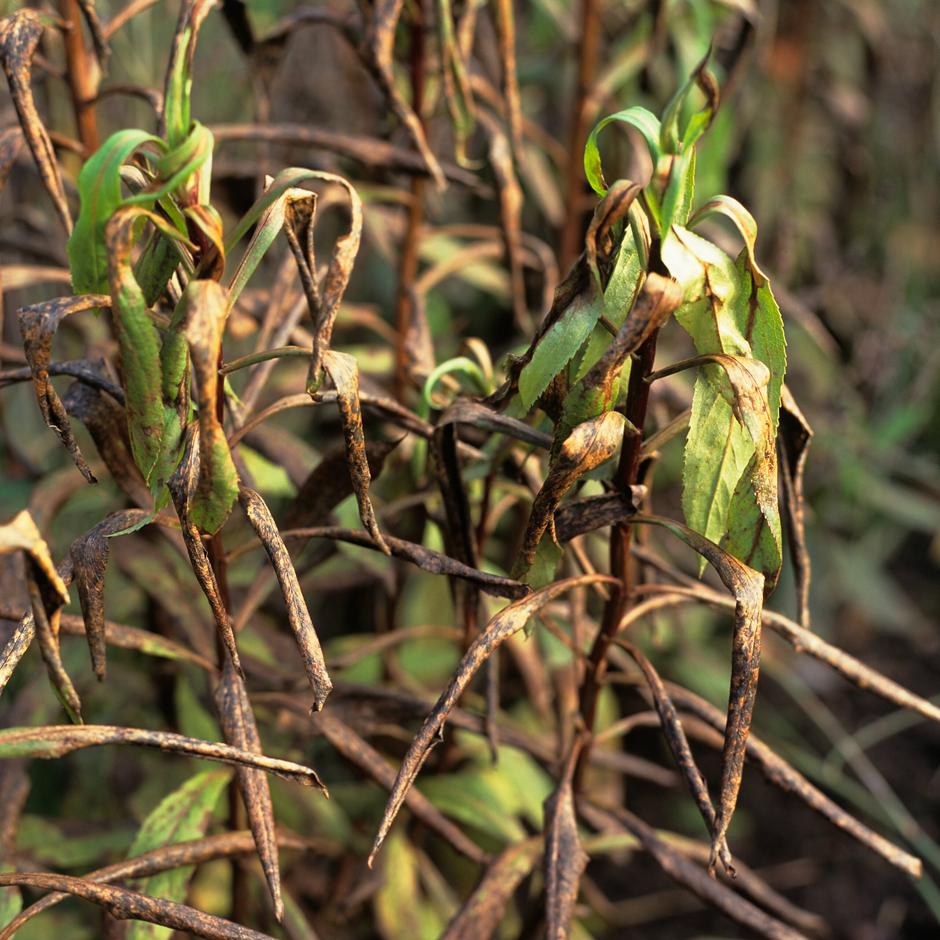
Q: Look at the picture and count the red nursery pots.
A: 0